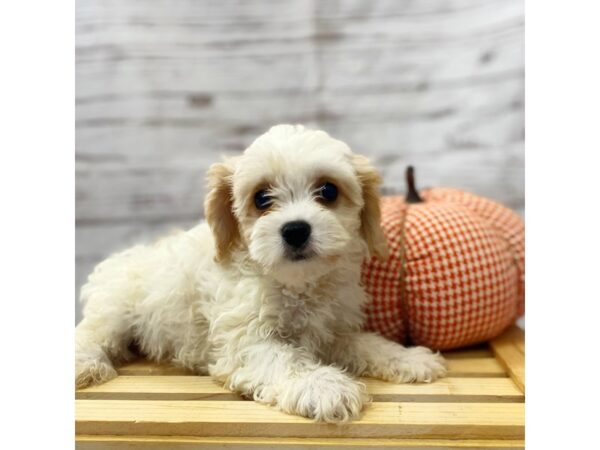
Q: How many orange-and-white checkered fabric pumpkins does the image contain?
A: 1